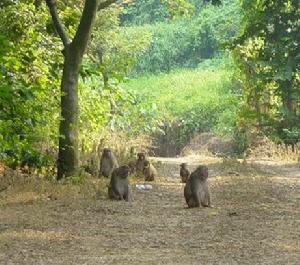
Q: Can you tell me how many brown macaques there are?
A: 6